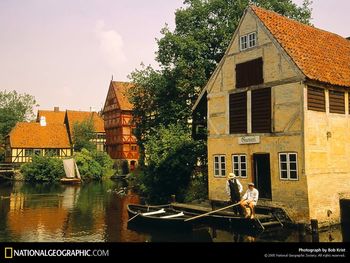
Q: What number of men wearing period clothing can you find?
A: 2